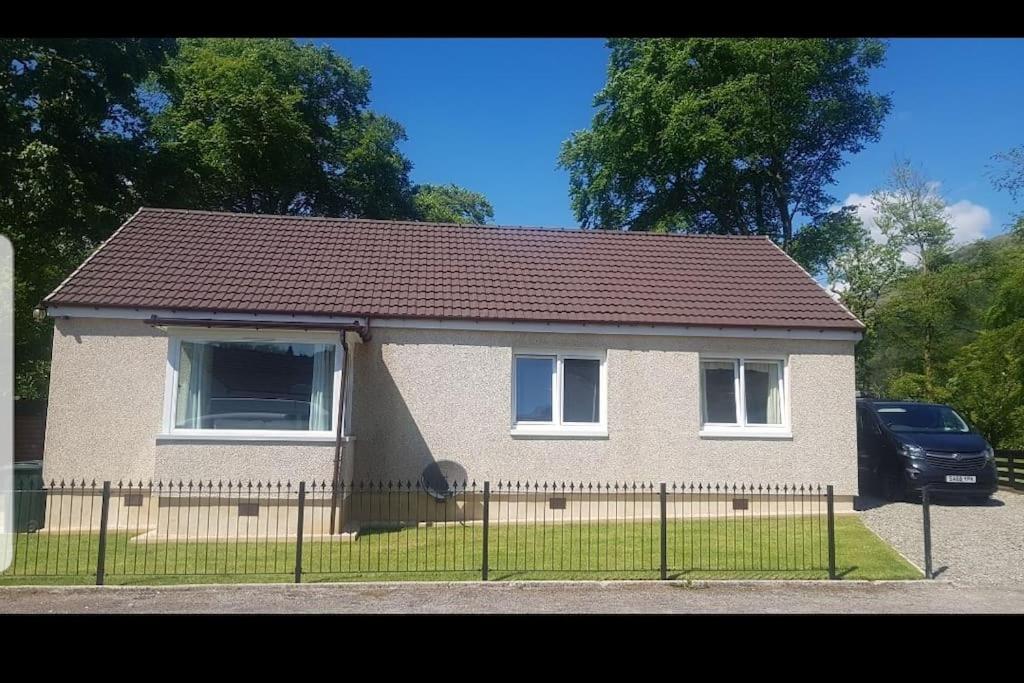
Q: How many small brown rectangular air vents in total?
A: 4